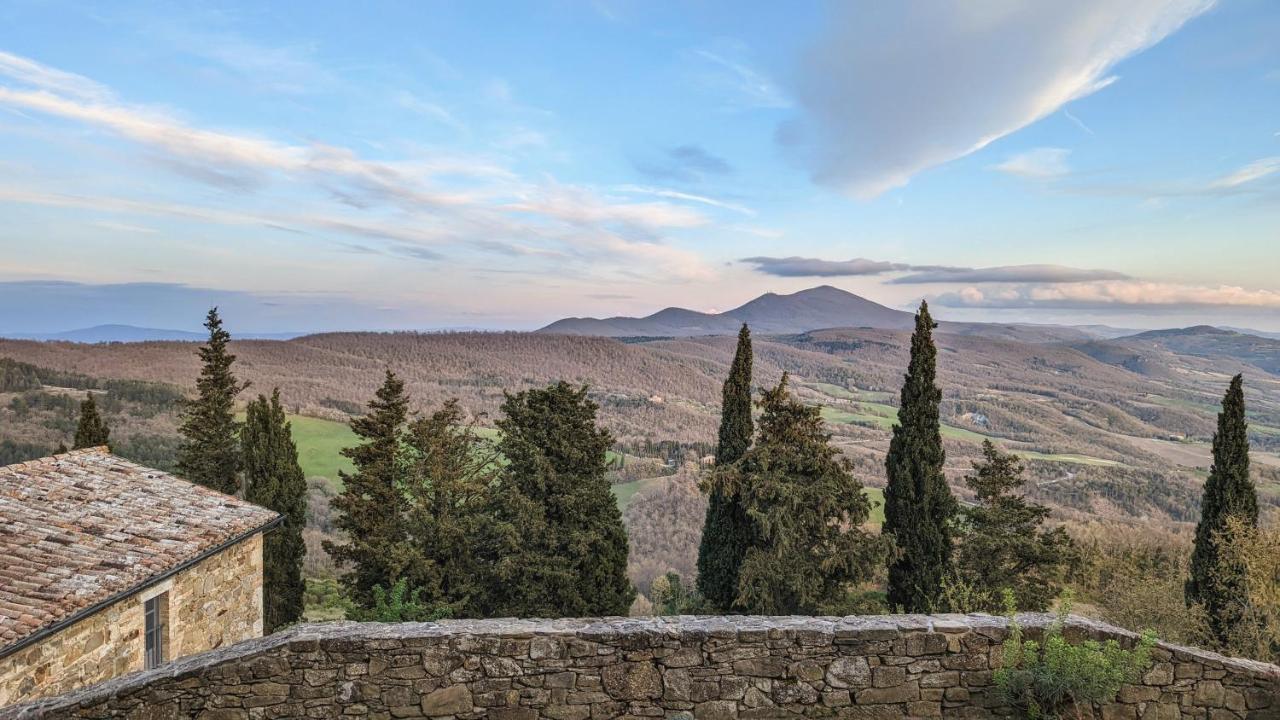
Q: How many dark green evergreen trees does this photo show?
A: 11